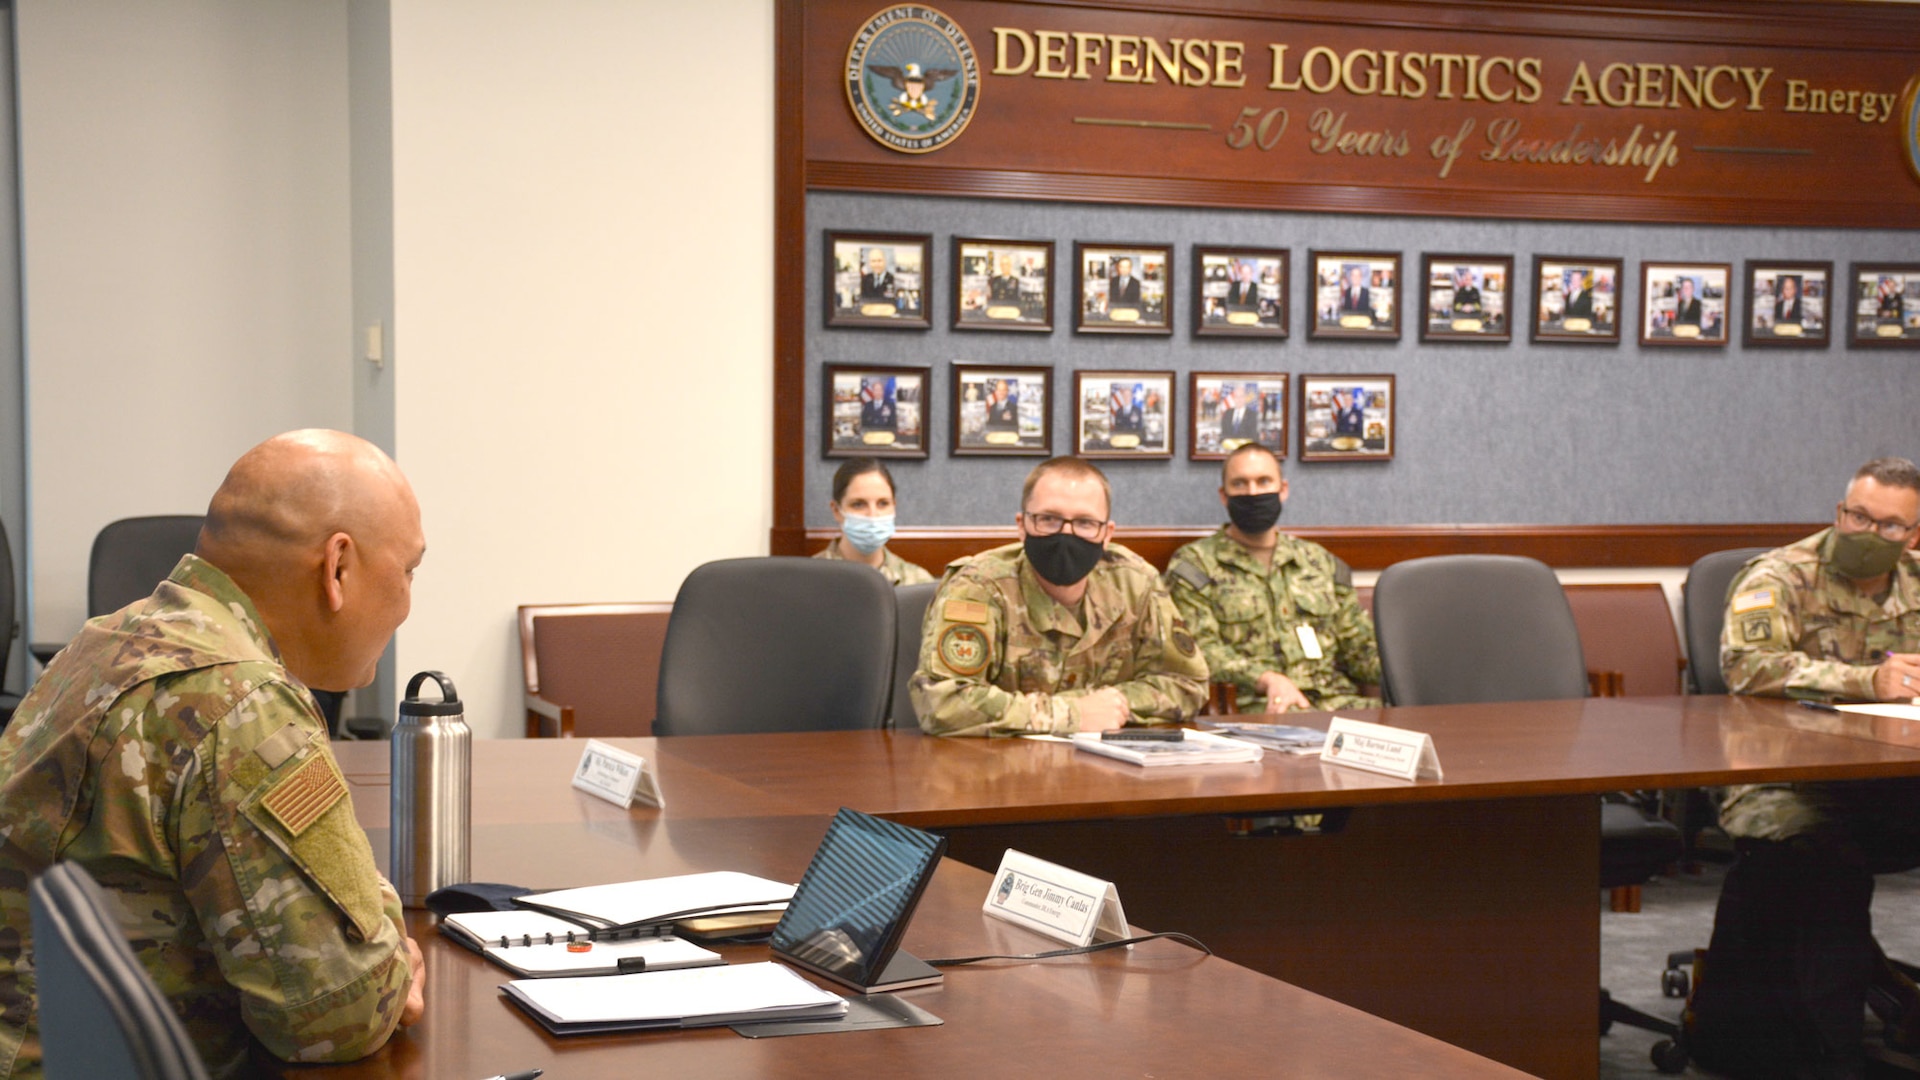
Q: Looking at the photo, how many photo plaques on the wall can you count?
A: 15